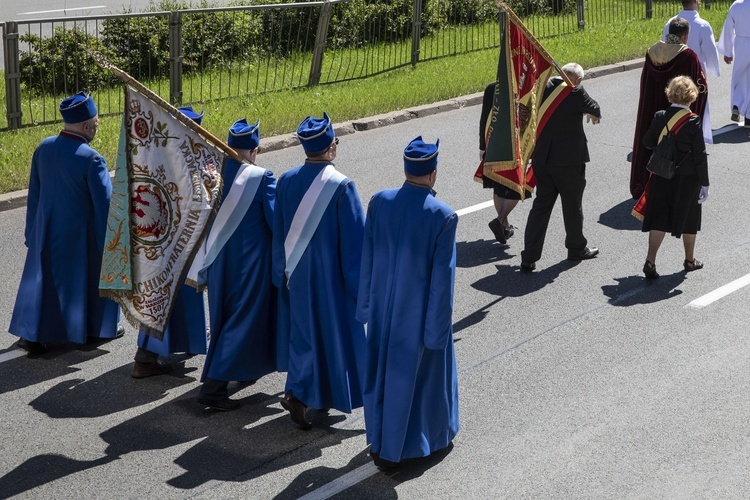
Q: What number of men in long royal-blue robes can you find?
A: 5